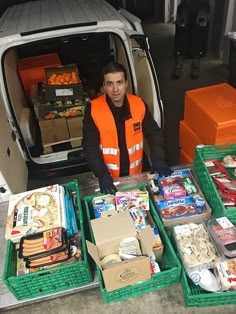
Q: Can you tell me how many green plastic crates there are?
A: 4